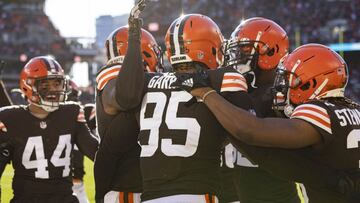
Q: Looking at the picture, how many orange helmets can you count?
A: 5